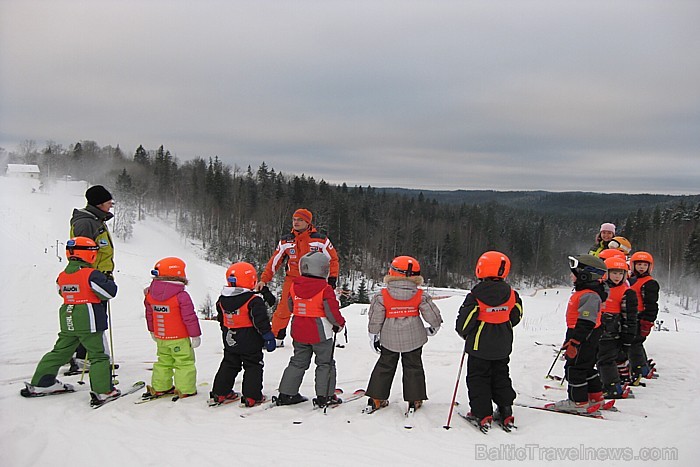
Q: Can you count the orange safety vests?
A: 9